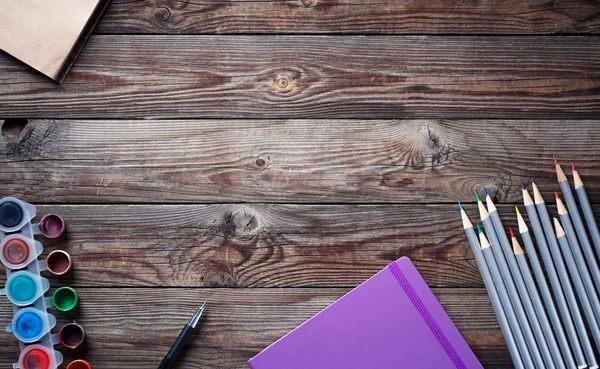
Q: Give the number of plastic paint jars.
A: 10